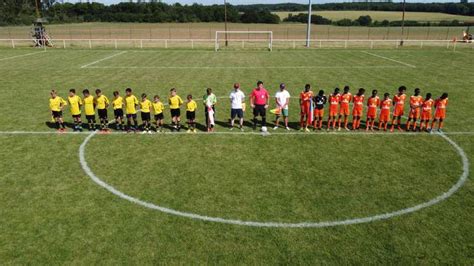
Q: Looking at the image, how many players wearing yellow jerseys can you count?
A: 10